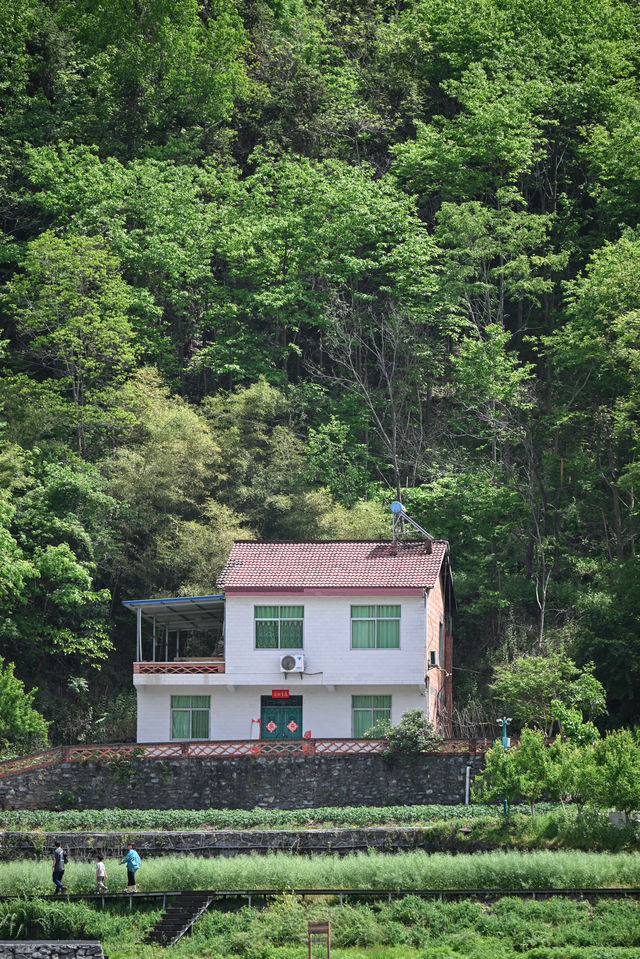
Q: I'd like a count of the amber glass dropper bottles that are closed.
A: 0